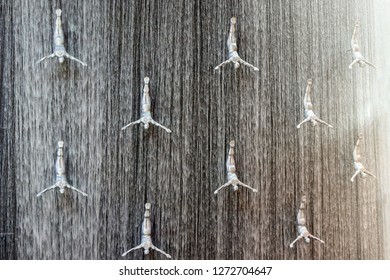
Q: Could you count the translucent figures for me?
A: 10